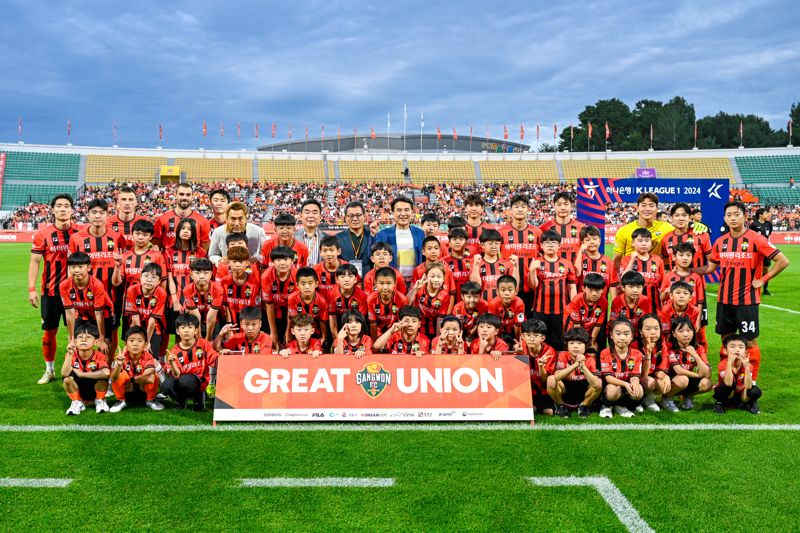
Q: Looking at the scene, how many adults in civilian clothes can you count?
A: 4